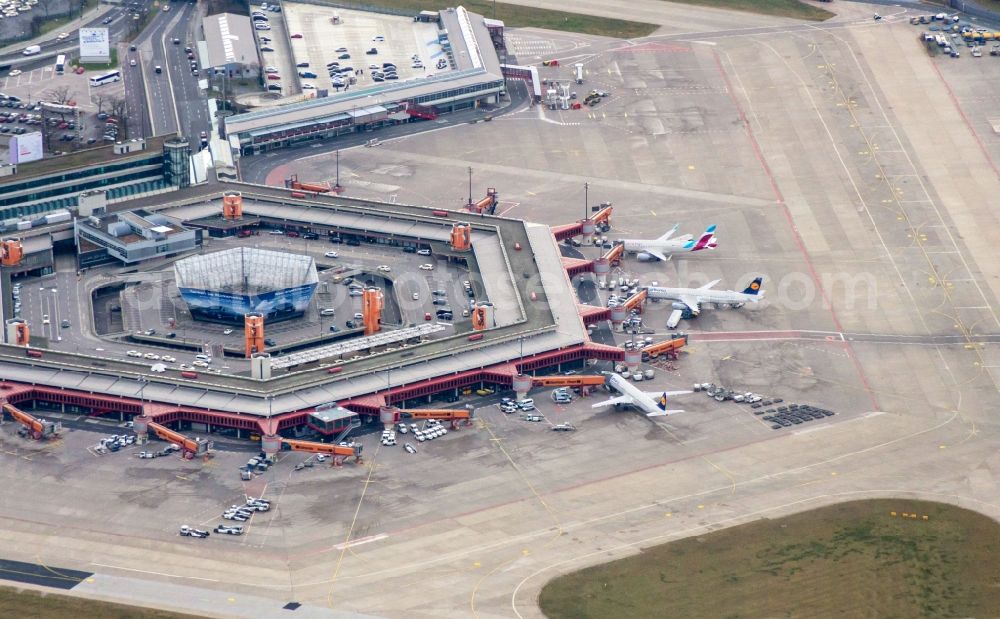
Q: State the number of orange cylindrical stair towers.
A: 7